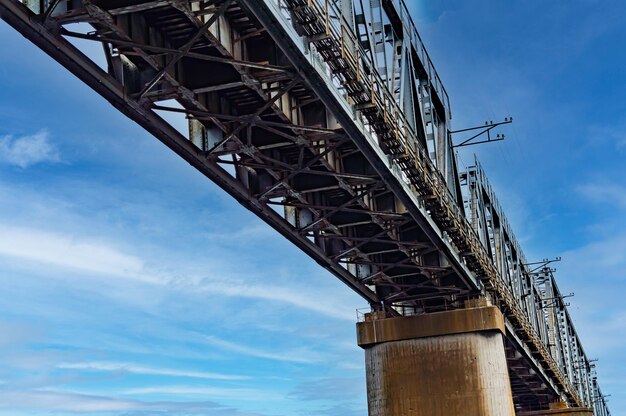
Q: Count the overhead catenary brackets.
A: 5